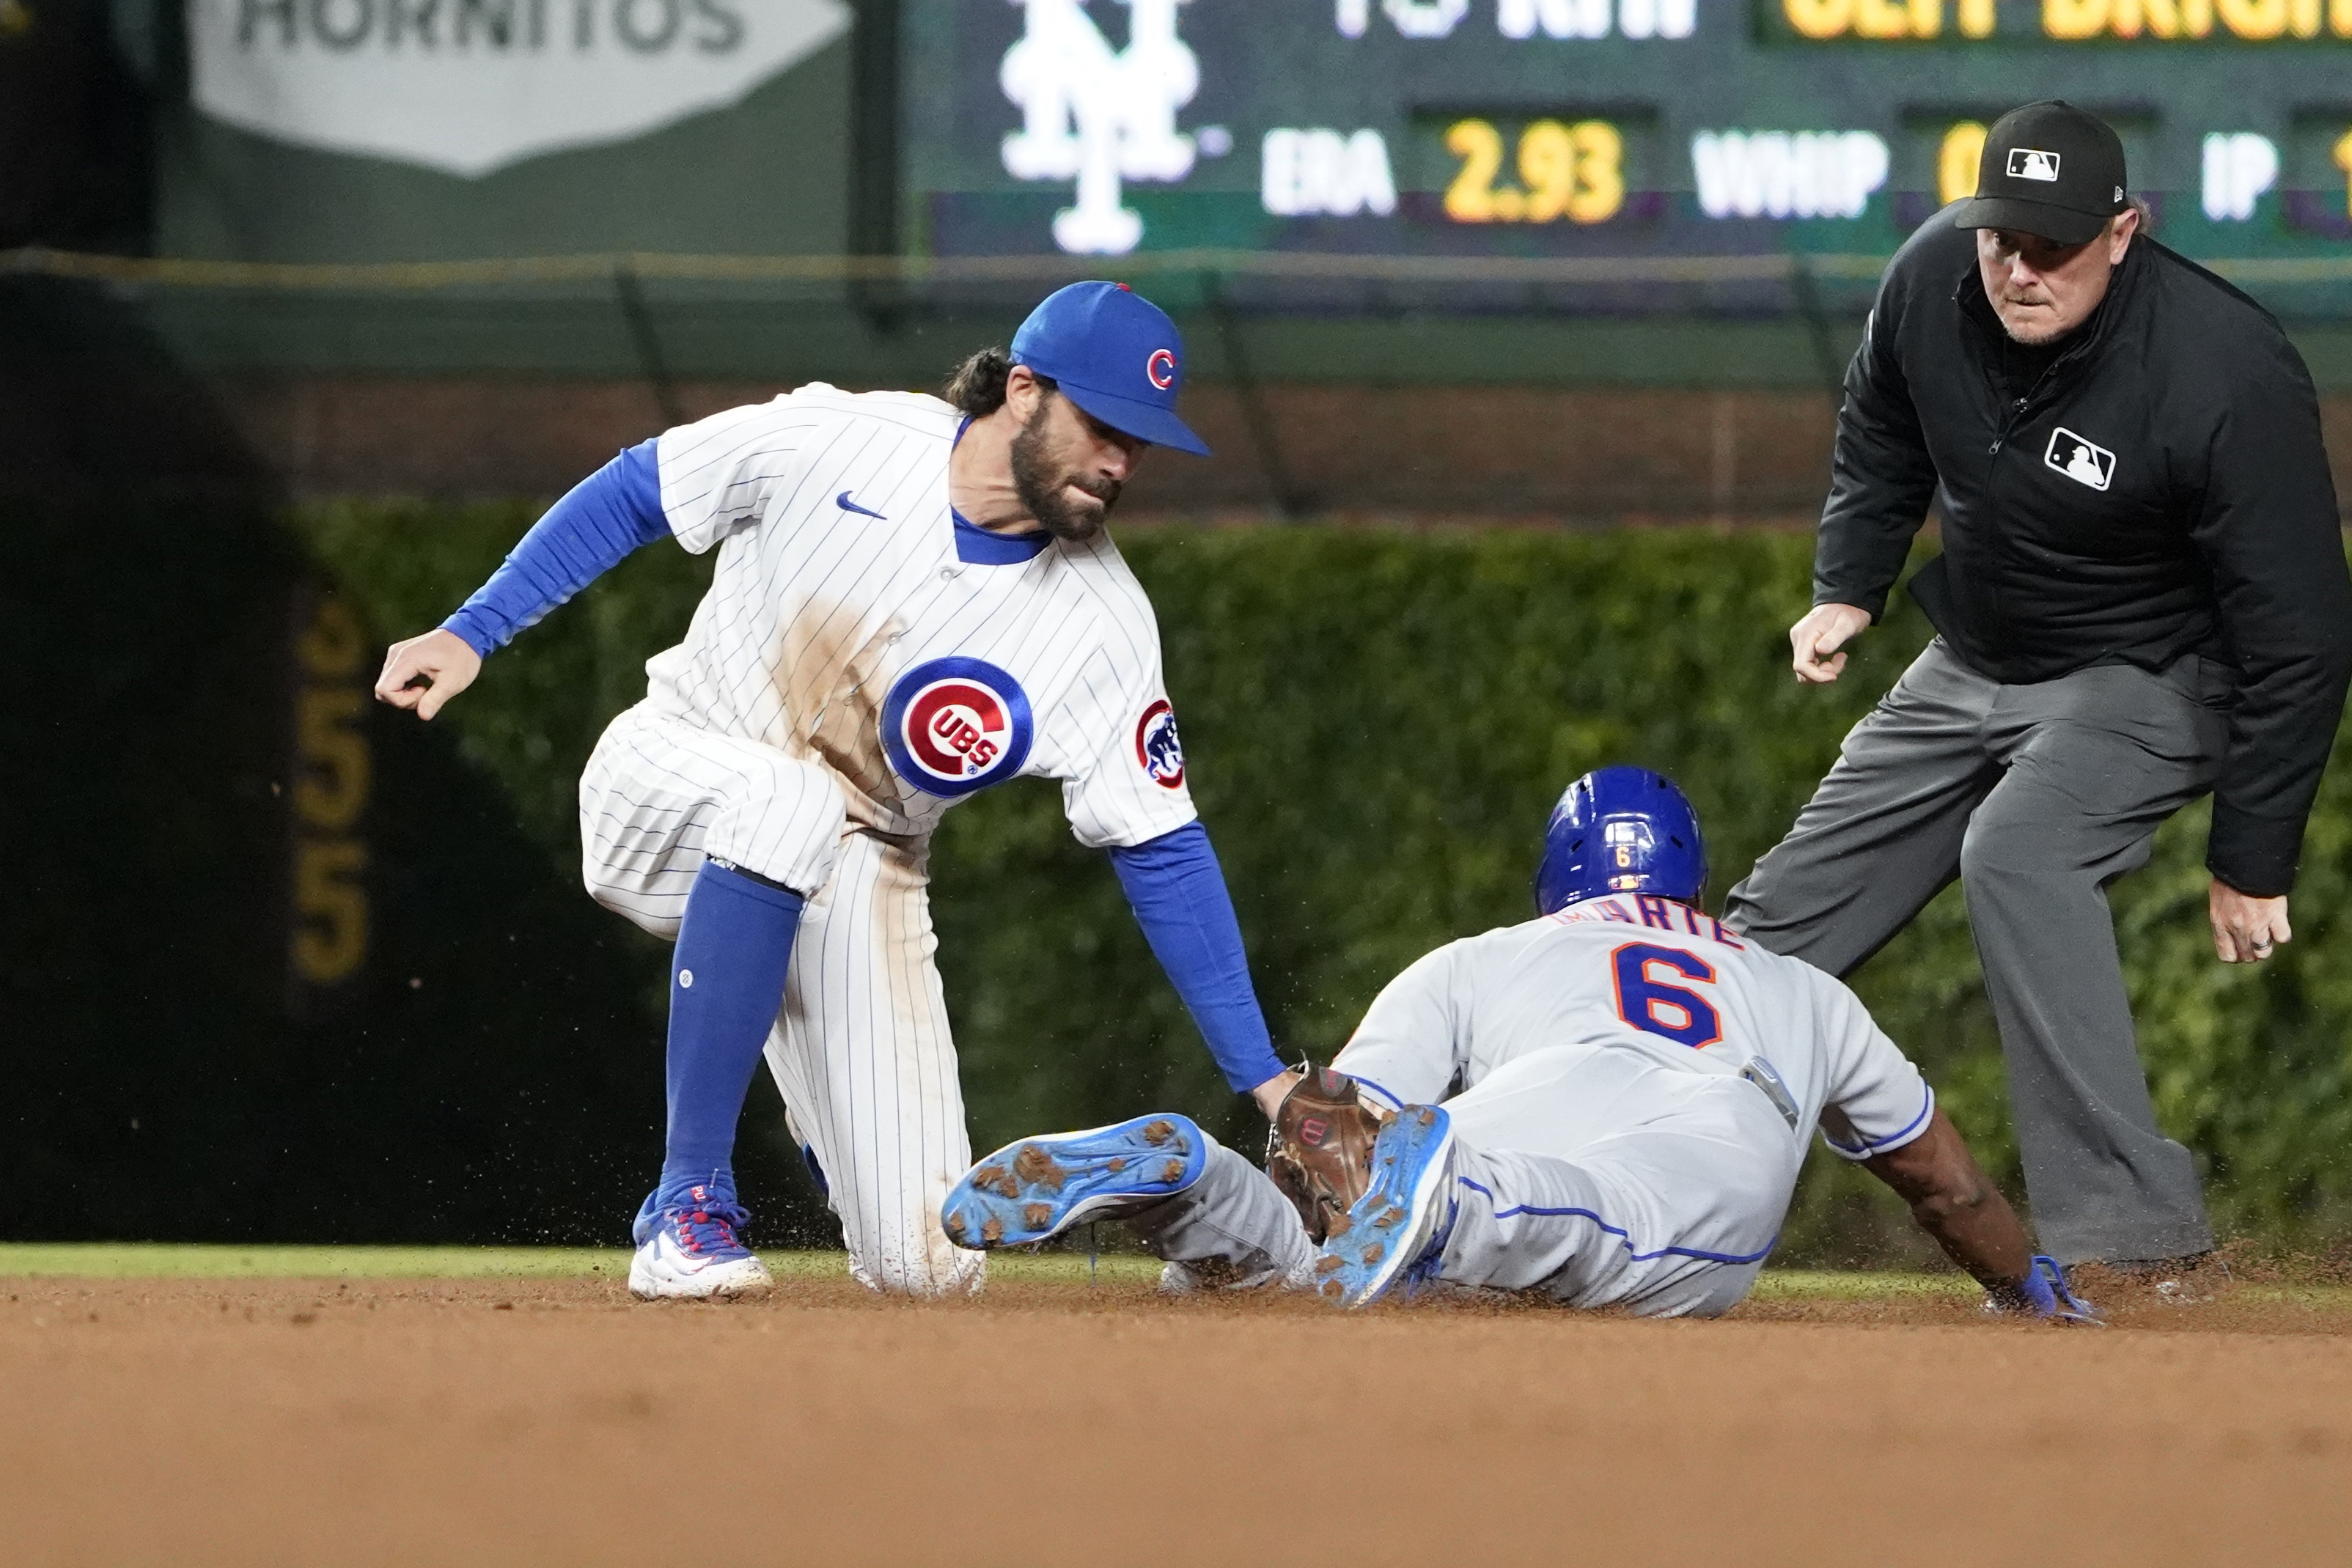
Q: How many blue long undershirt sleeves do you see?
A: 2